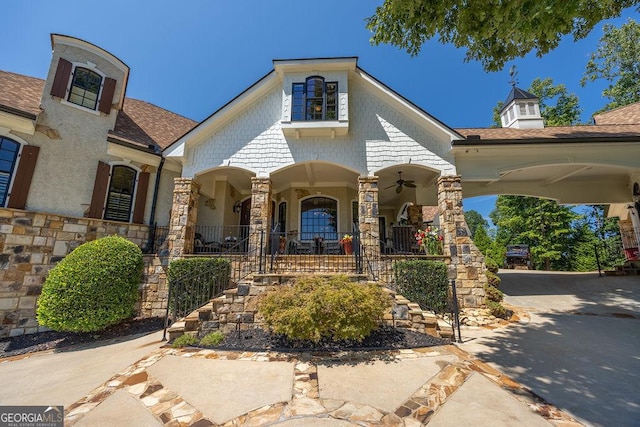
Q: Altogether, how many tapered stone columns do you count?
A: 4